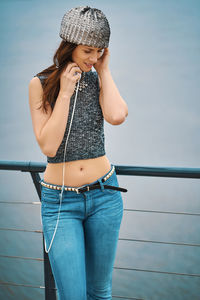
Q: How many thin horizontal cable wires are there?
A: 4